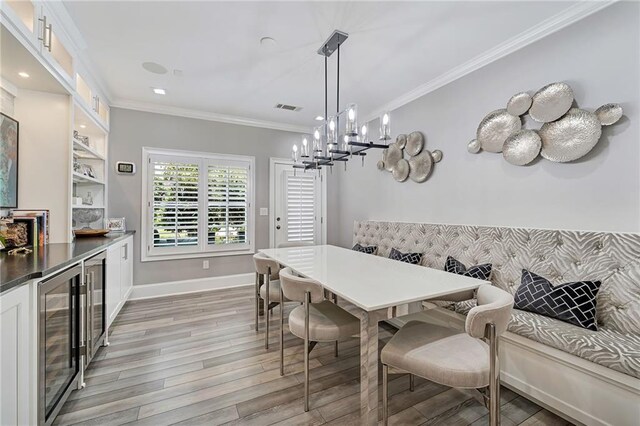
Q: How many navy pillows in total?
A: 4